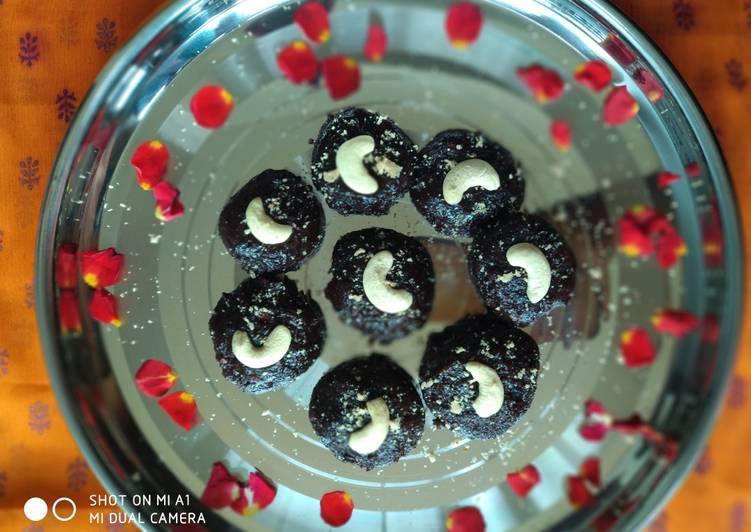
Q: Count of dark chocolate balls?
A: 8